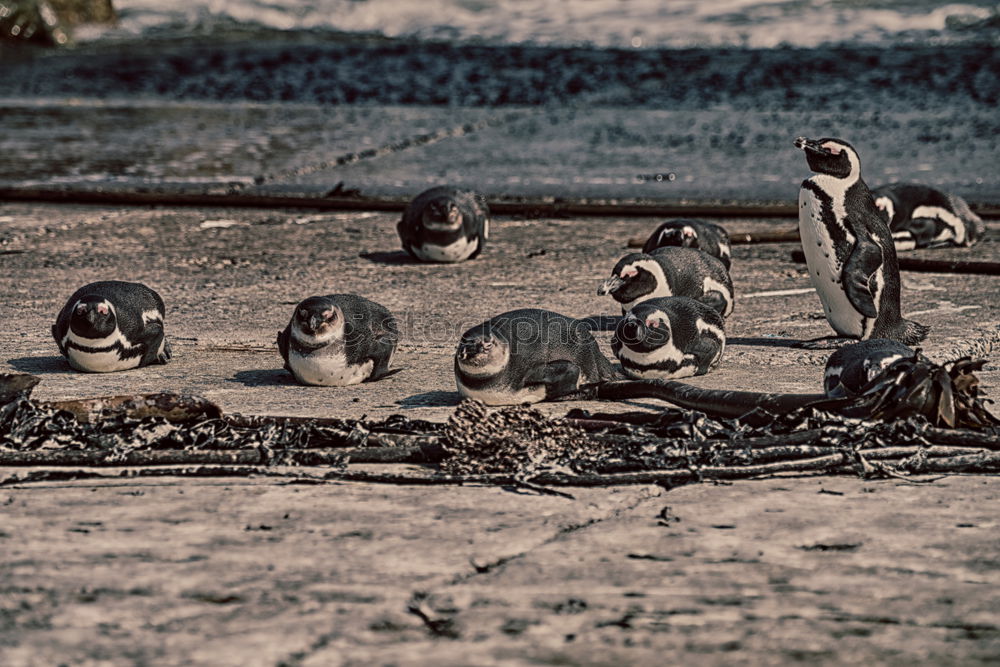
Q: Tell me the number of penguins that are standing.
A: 1